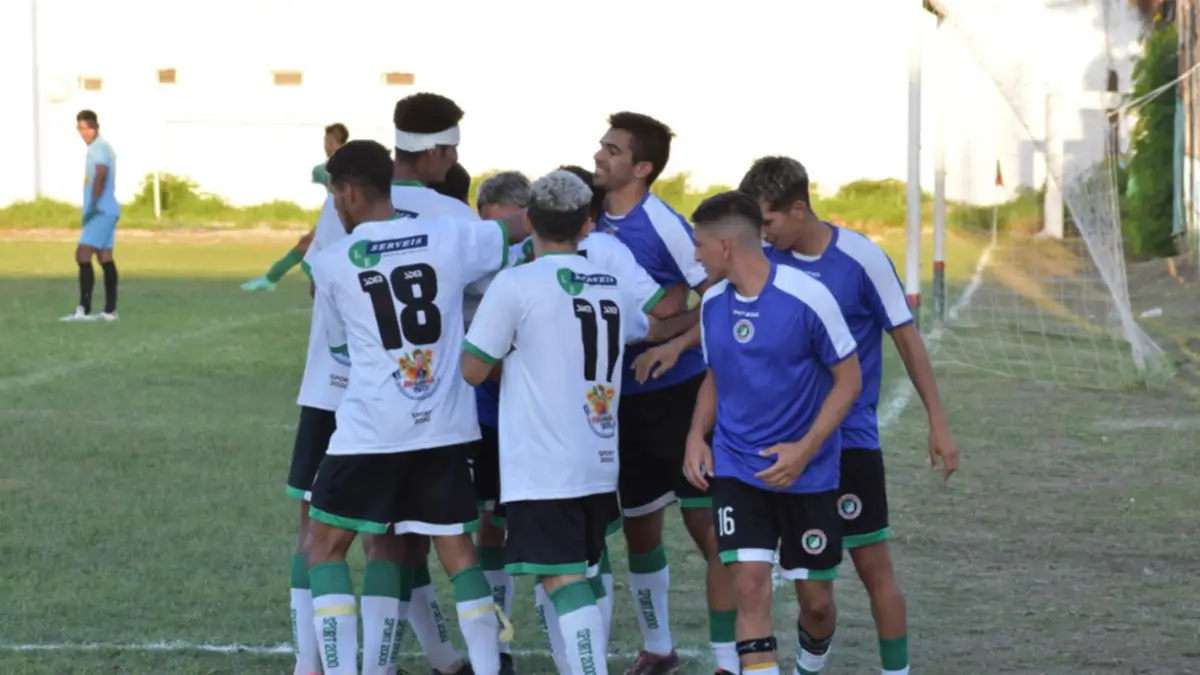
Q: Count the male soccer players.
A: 11